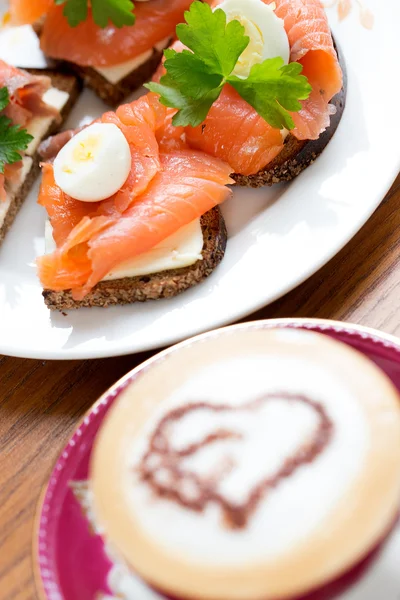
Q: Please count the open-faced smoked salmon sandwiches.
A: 4